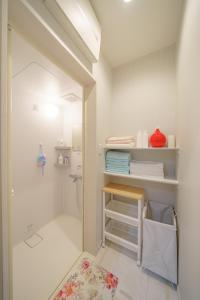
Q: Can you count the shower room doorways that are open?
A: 1